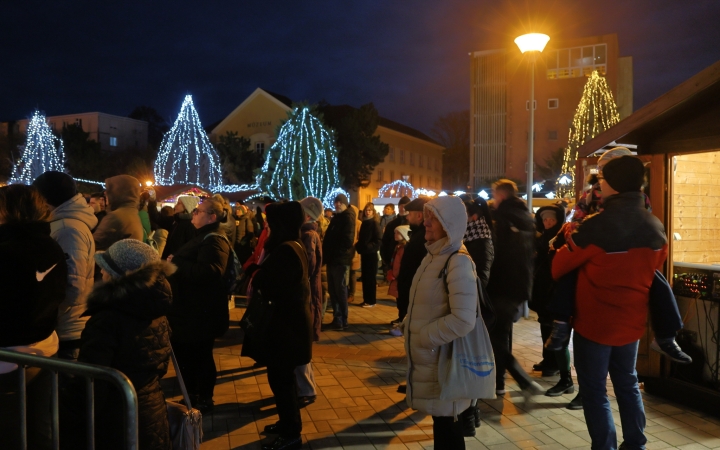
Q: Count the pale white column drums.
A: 0